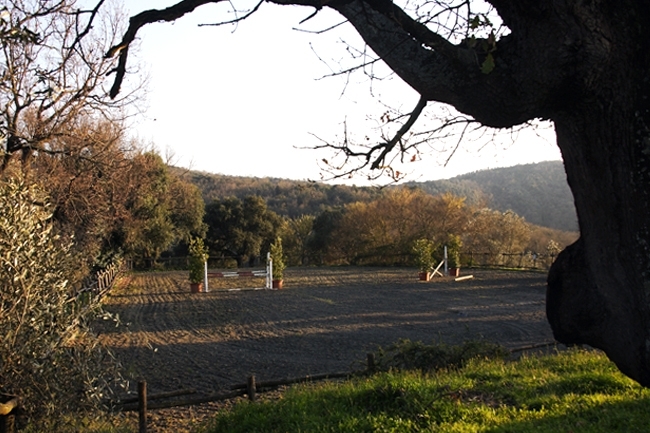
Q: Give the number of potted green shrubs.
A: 4